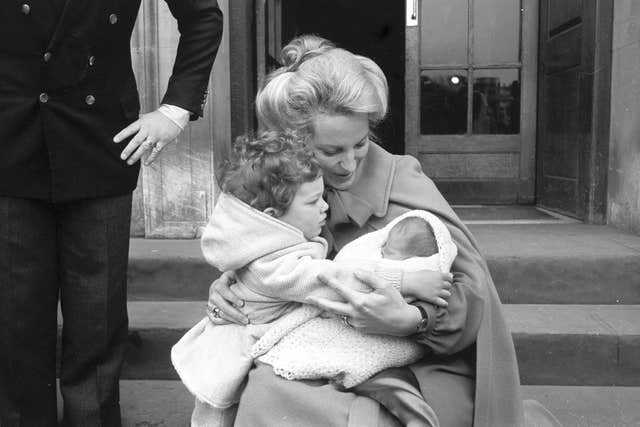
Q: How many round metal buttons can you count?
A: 6